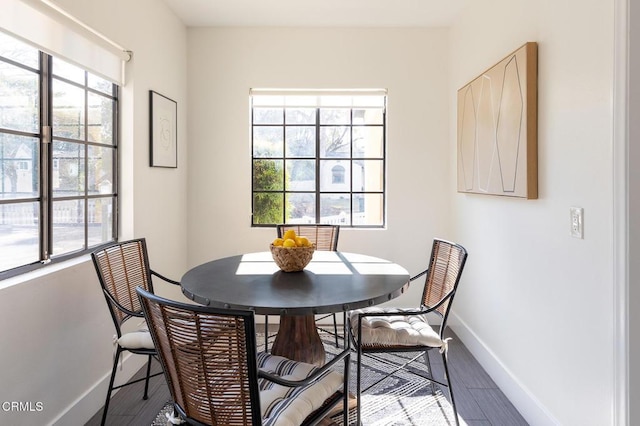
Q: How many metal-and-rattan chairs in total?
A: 4